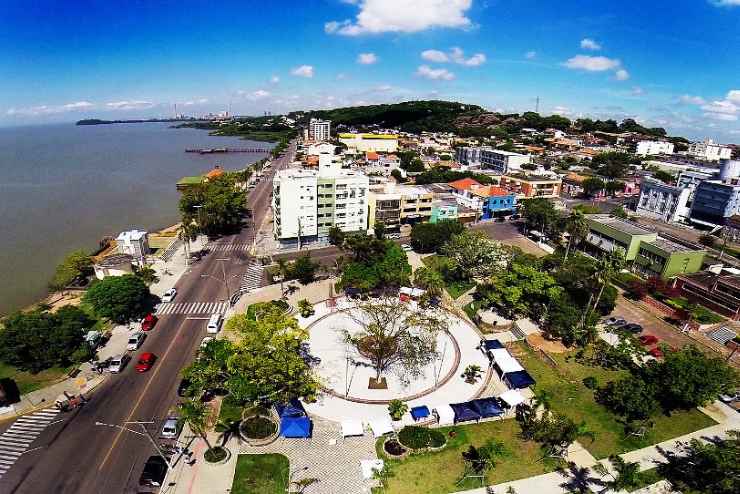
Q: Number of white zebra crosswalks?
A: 4